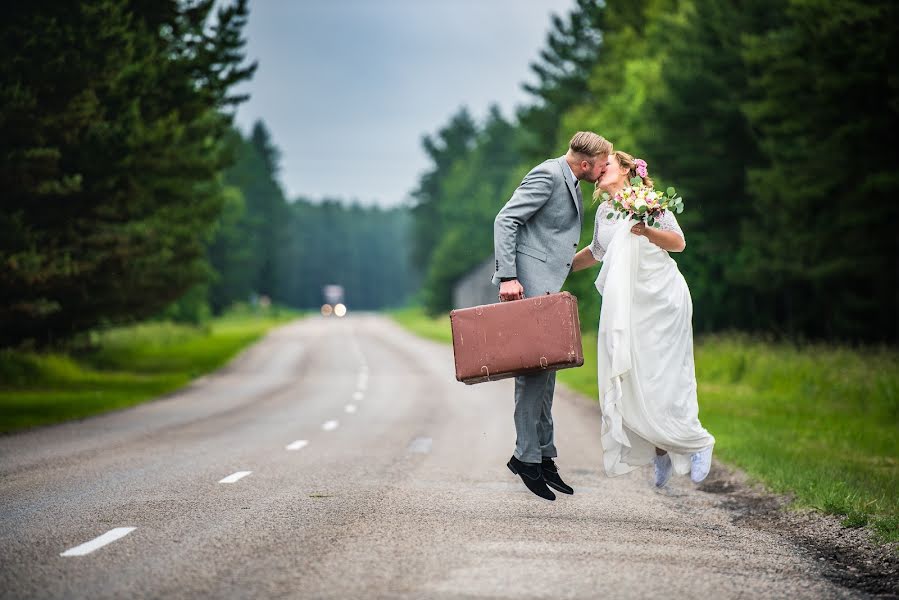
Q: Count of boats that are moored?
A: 0